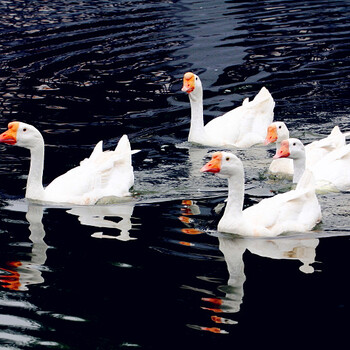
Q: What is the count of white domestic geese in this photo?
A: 5